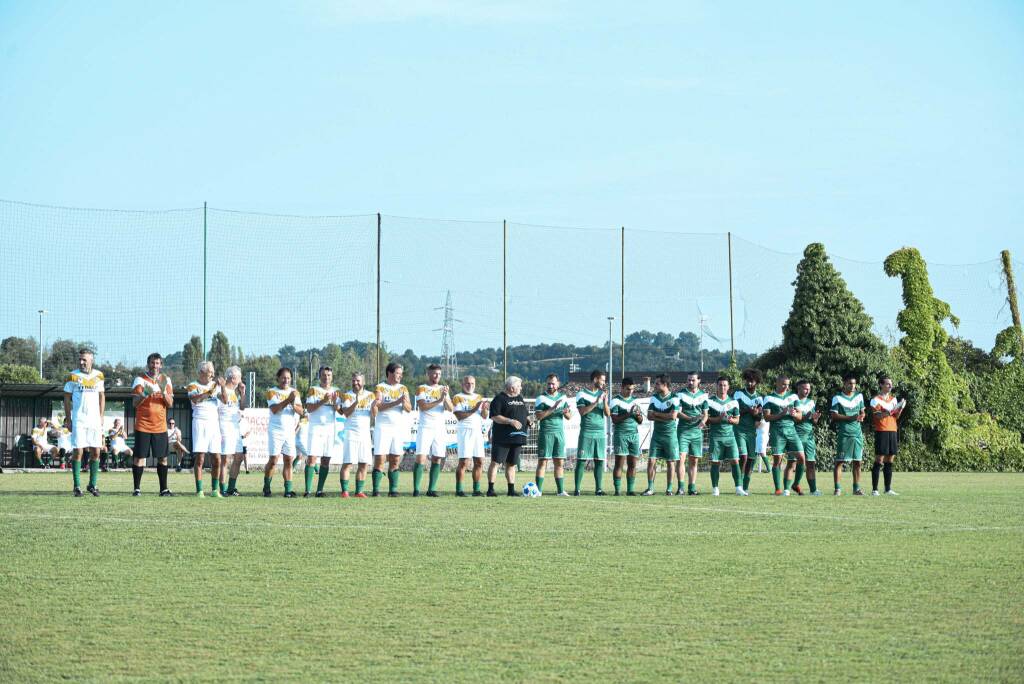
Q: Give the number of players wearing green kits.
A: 10